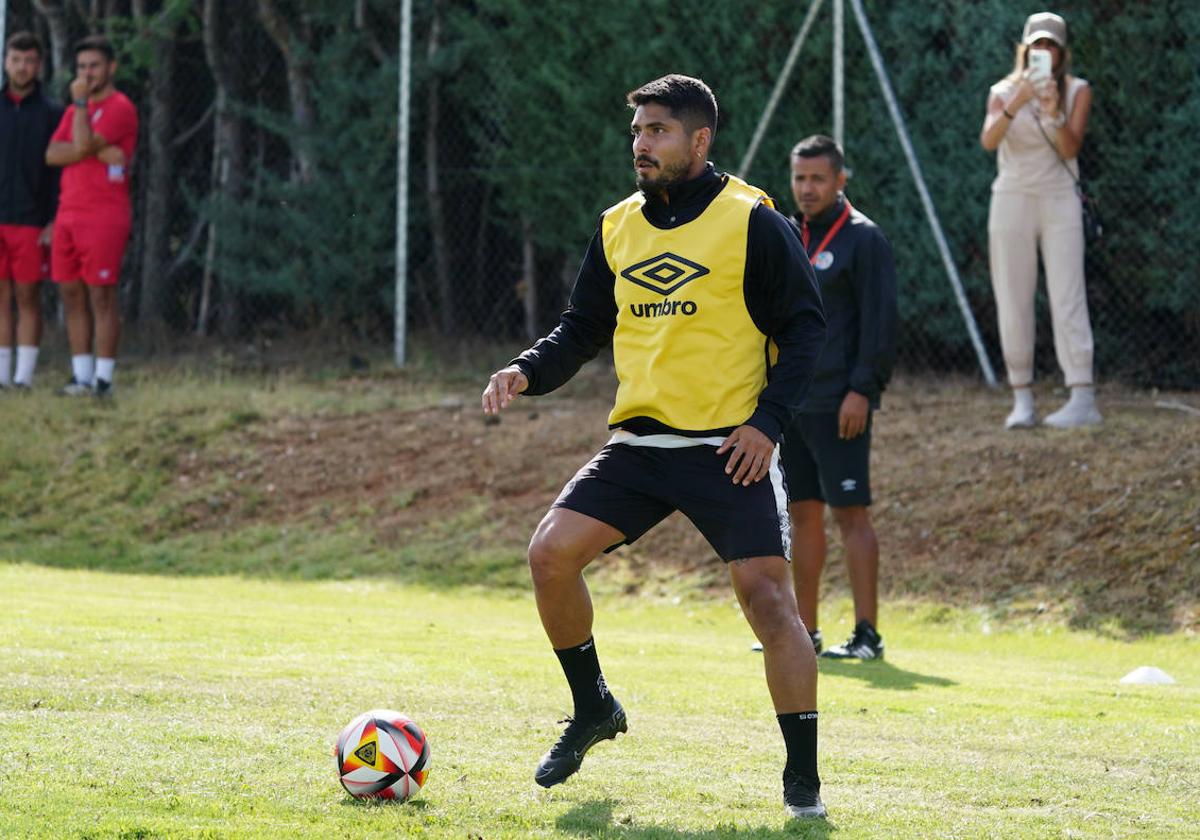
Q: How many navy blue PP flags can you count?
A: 0